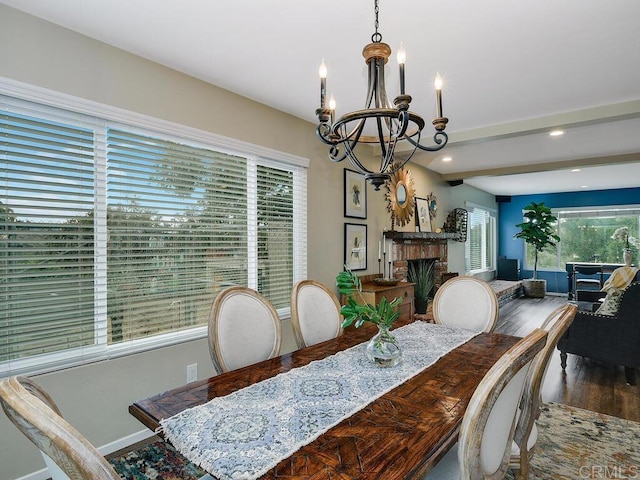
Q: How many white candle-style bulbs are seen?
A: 4